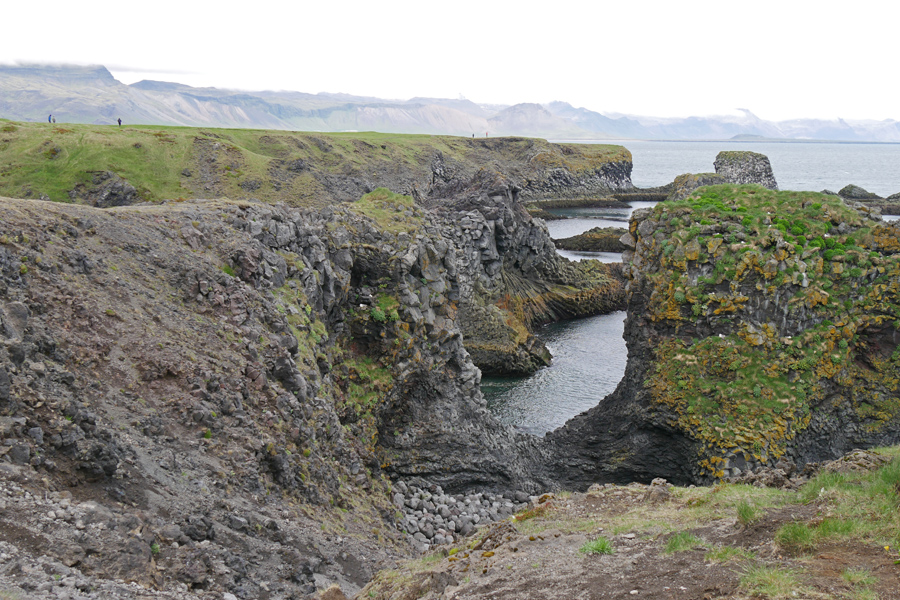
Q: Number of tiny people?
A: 5